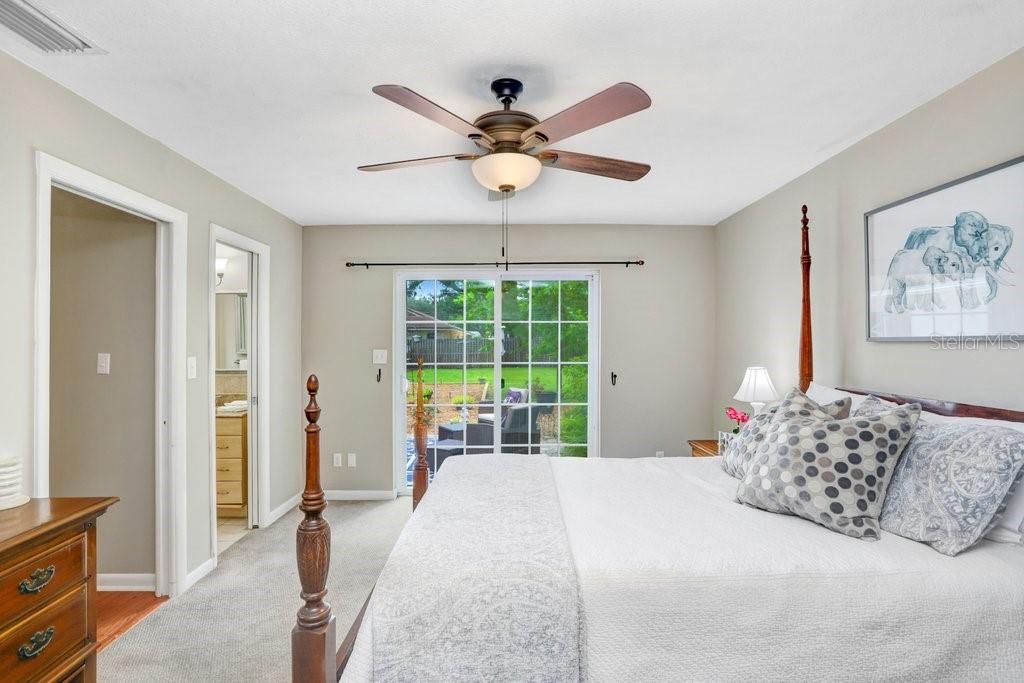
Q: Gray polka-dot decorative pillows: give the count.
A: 2